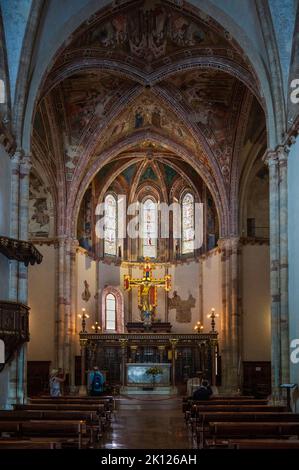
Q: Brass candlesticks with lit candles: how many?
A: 4